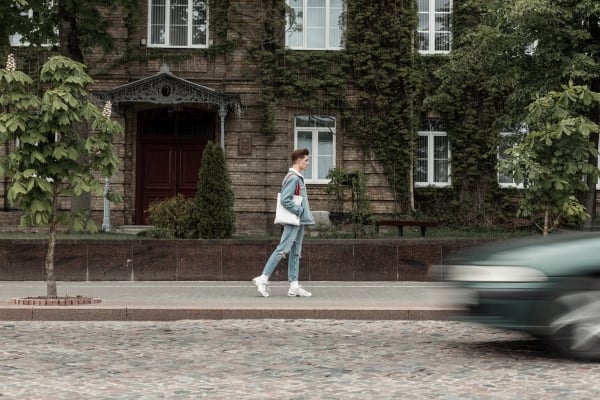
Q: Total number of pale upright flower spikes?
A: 2